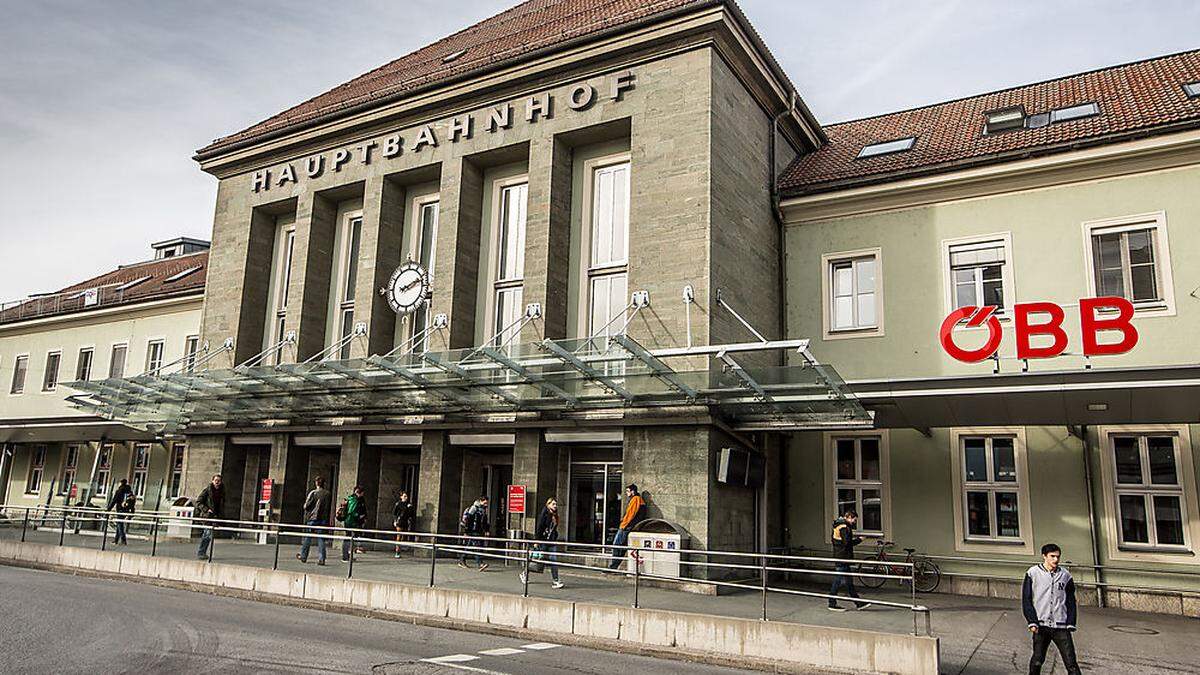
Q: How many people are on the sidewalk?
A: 10